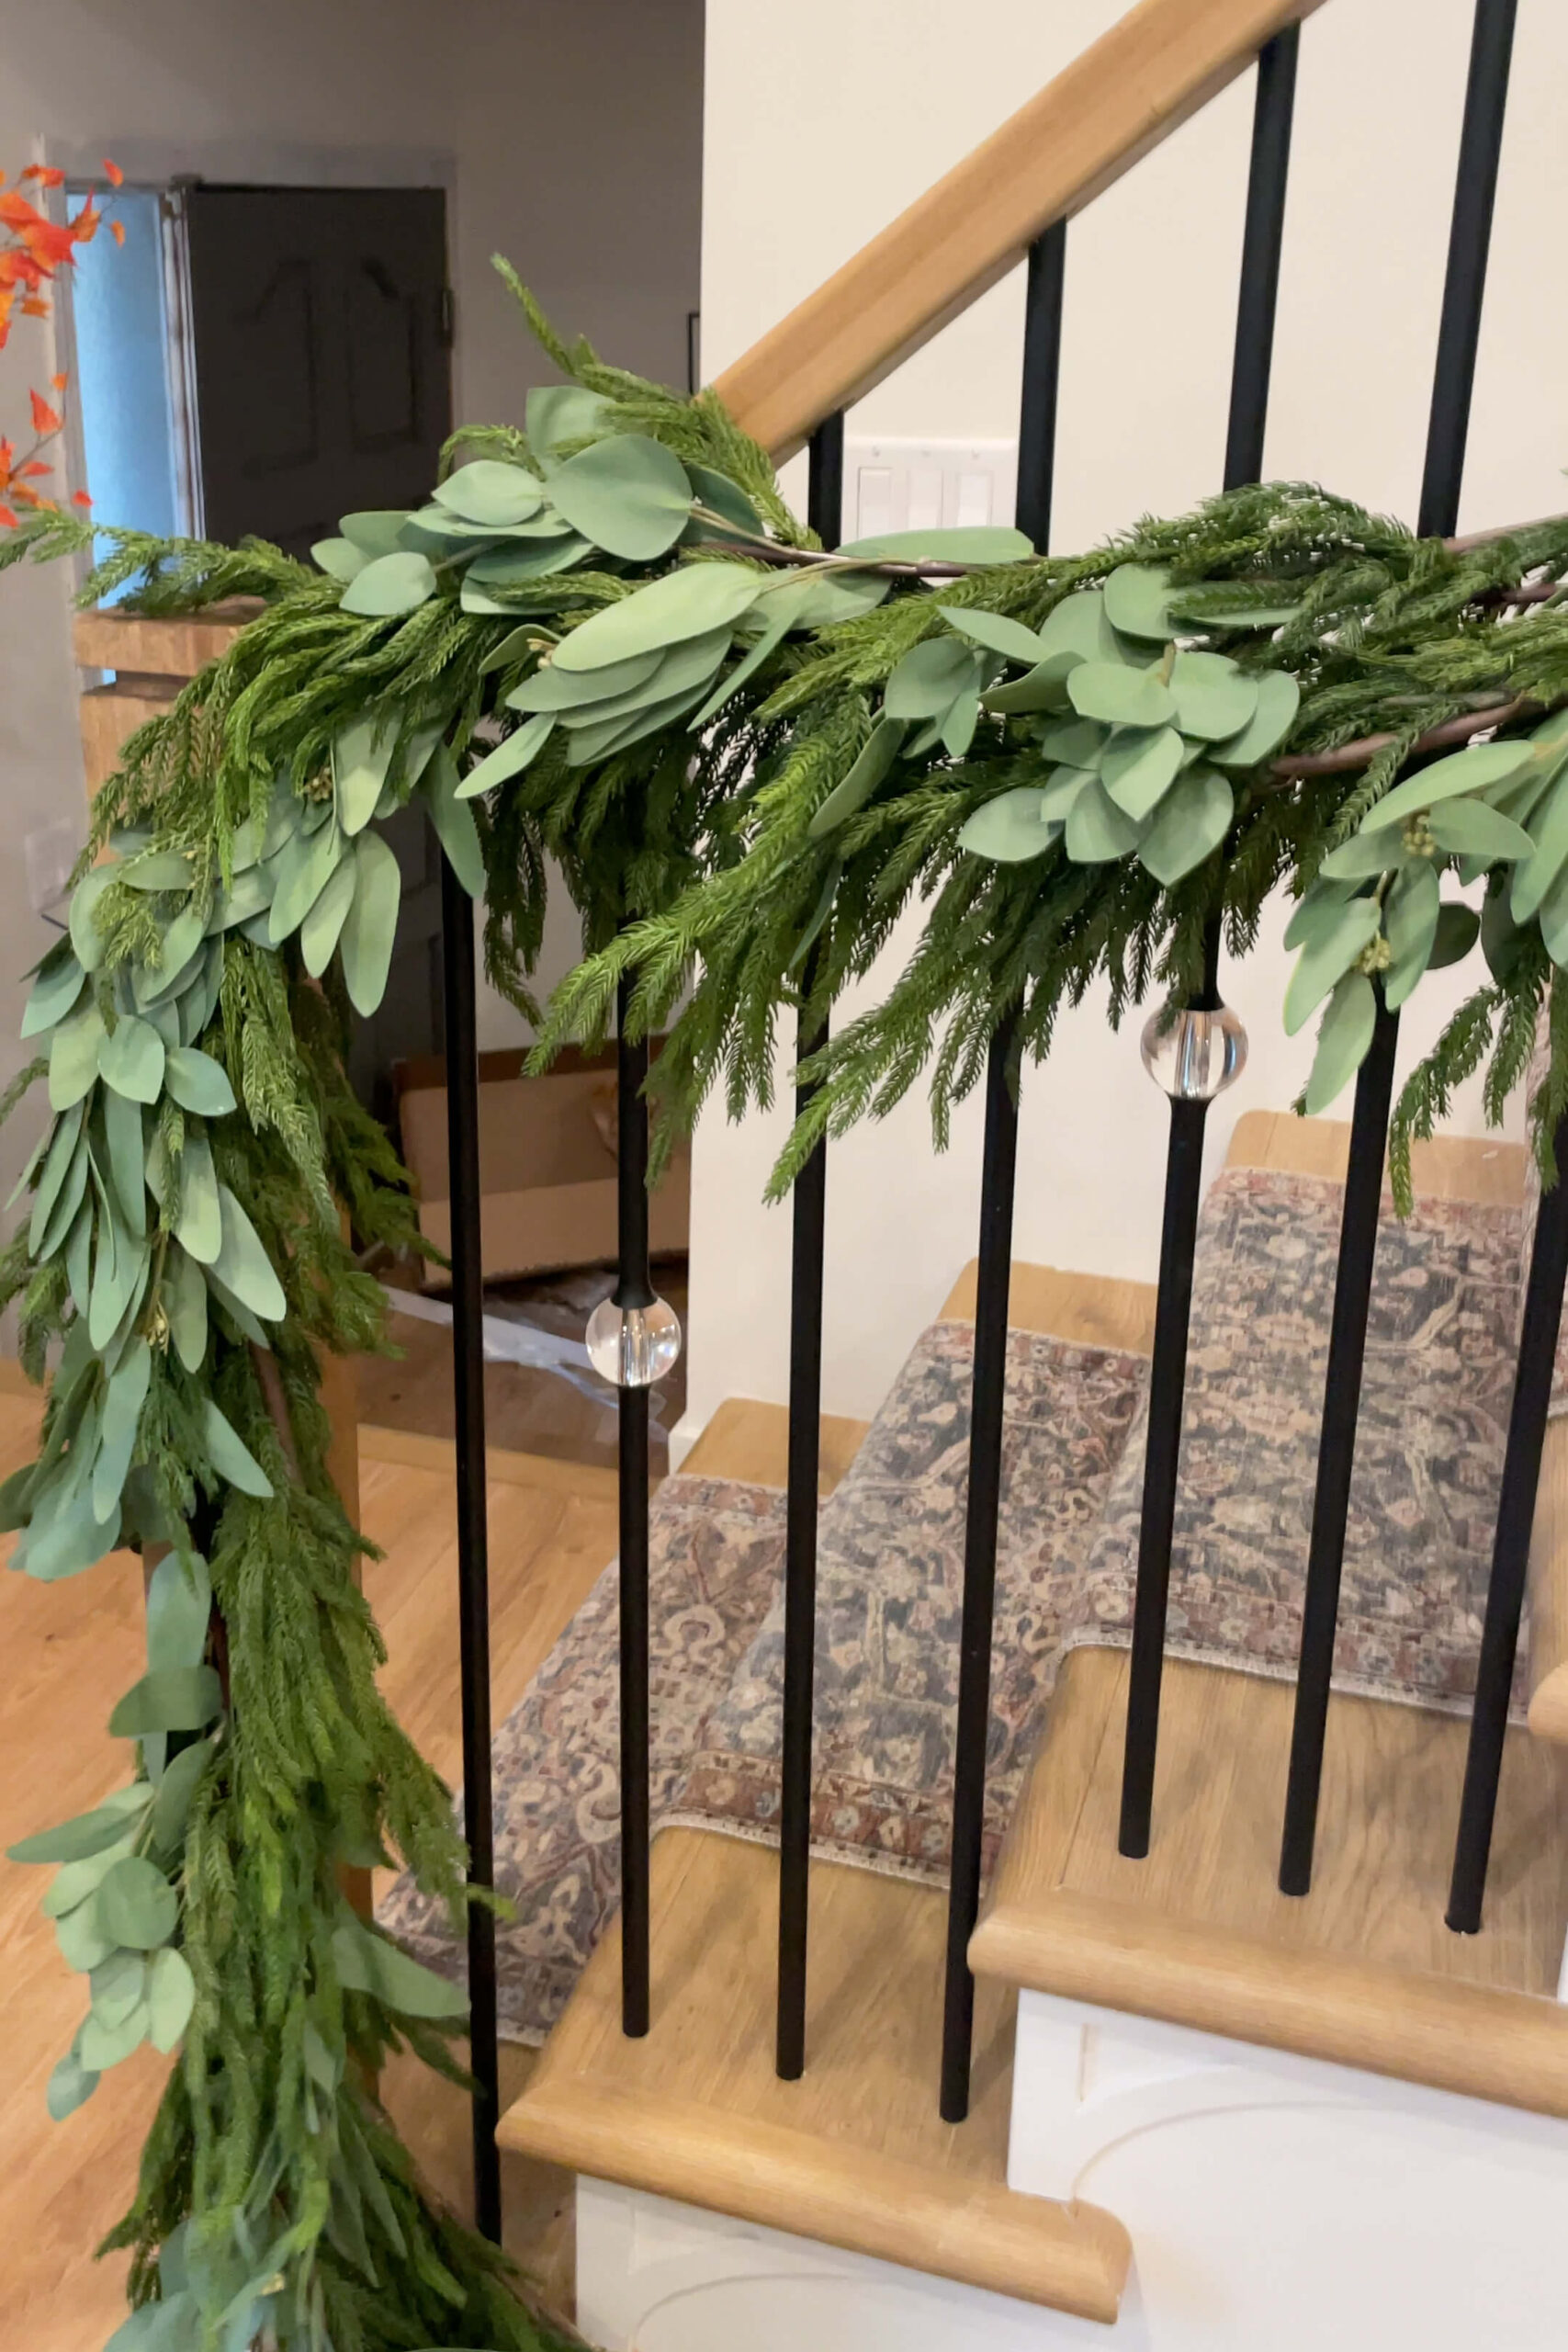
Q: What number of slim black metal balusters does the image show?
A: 7